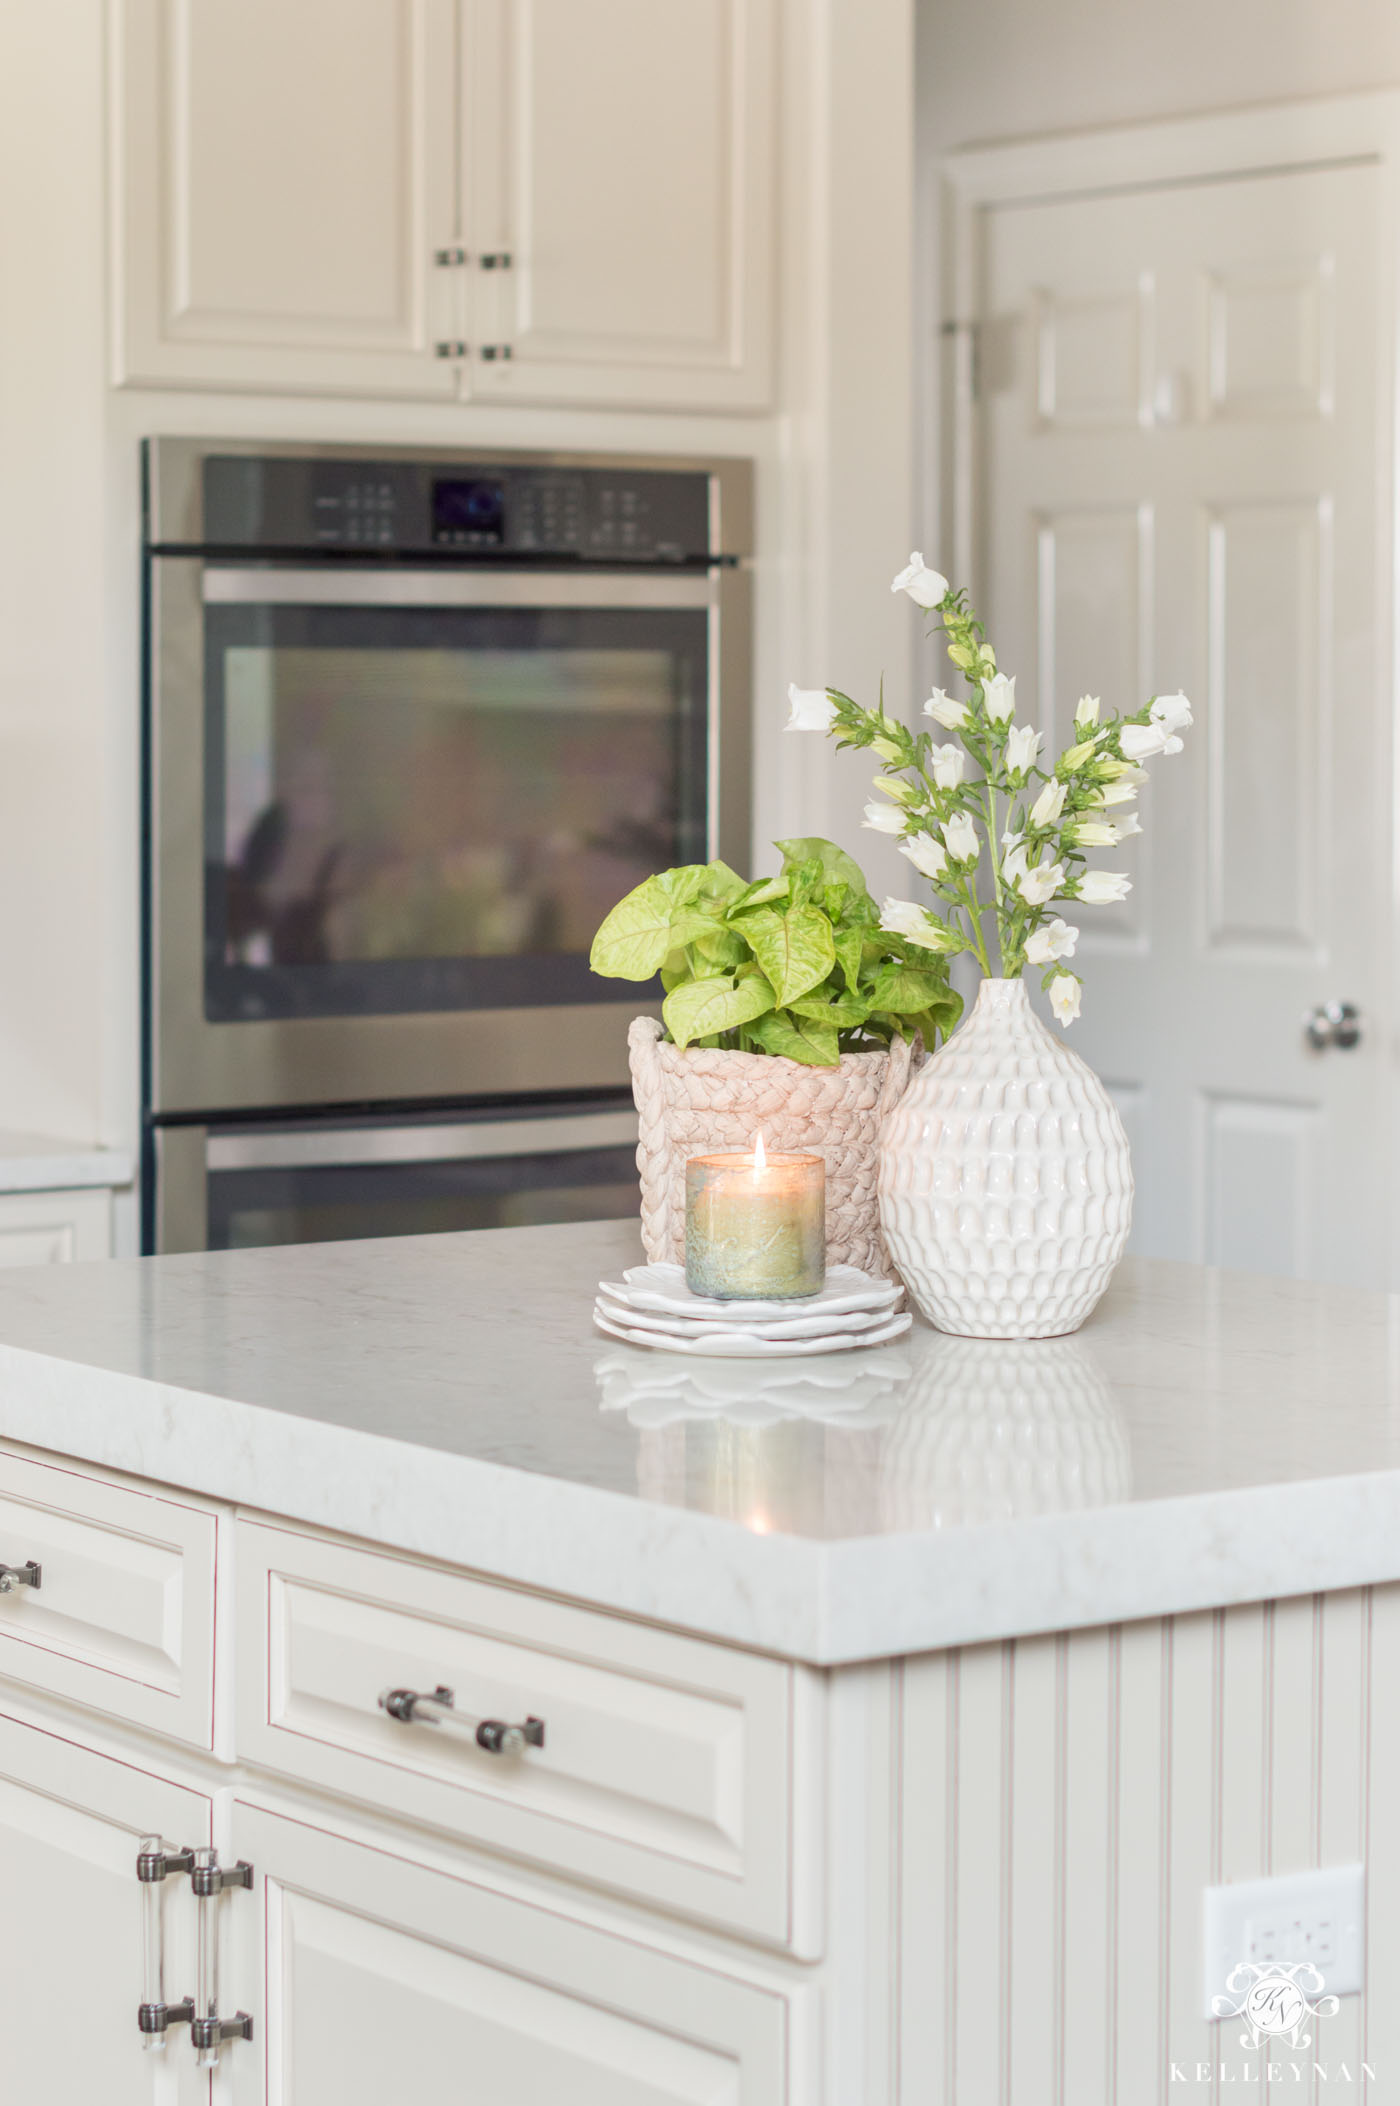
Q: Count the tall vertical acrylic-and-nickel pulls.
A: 4